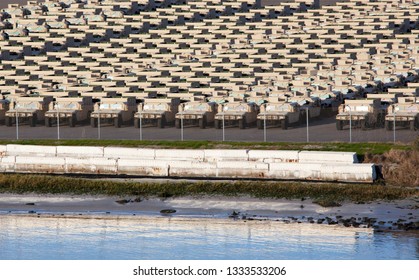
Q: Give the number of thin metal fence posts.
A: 10